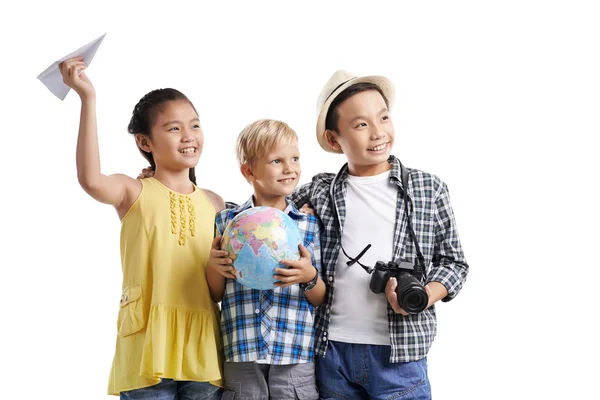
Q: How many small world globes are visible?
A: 1